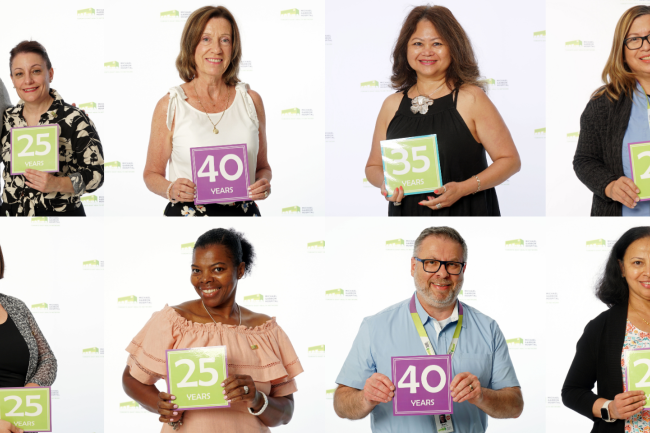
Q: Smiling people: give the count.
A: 7